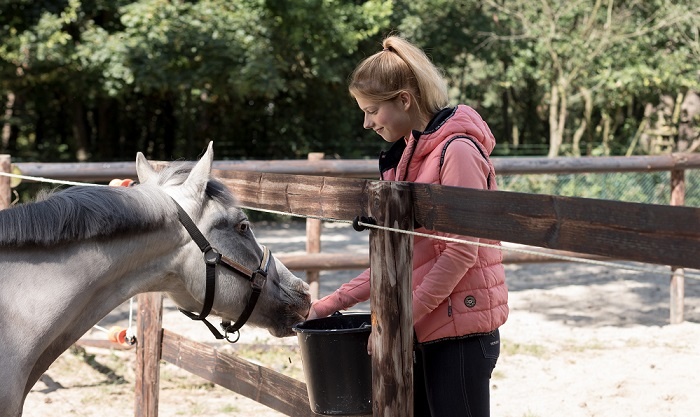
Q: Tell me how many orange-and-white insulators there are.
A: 2